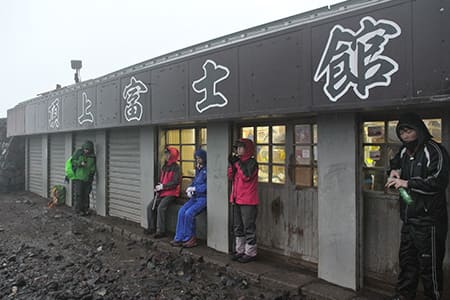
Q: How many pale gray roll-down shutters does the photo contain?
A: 4